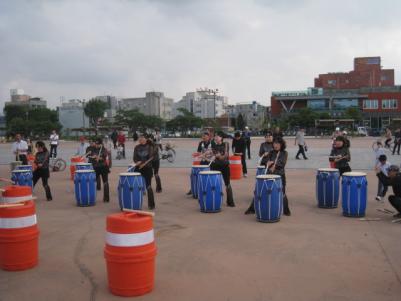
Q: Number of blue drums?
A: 12